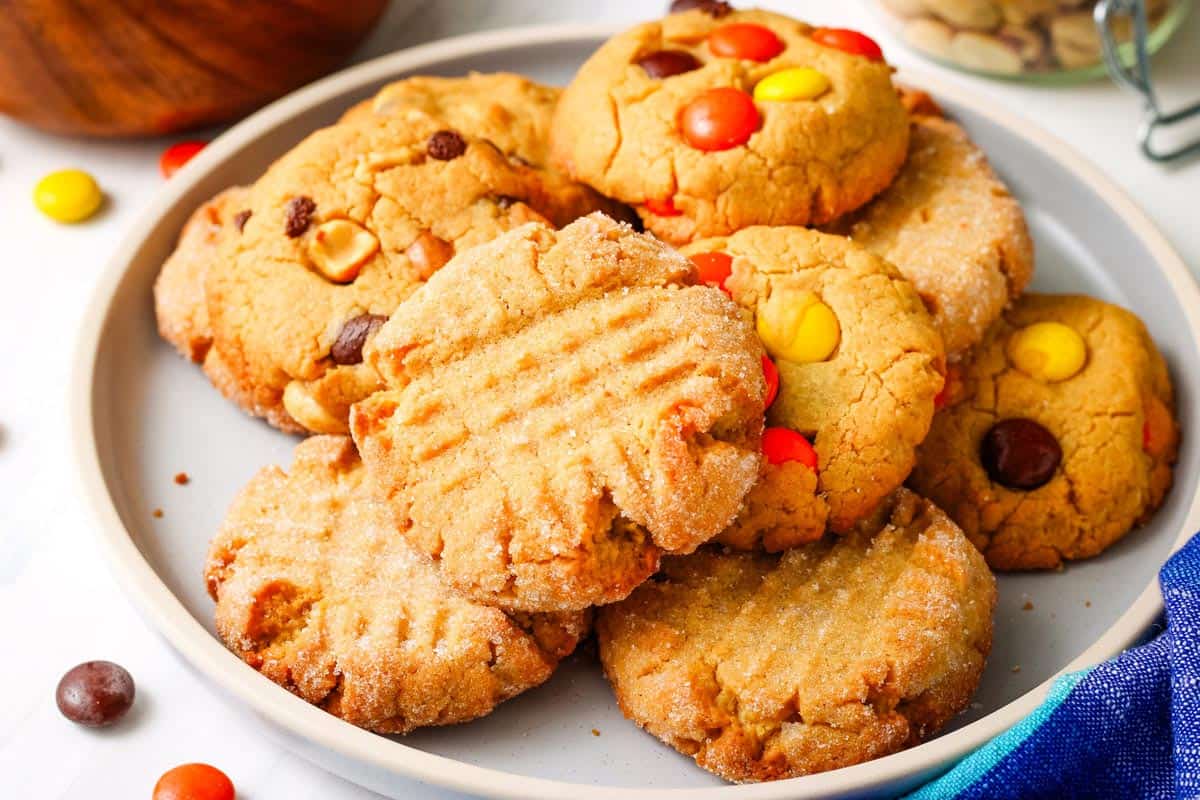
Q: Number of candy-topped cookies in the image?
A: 3